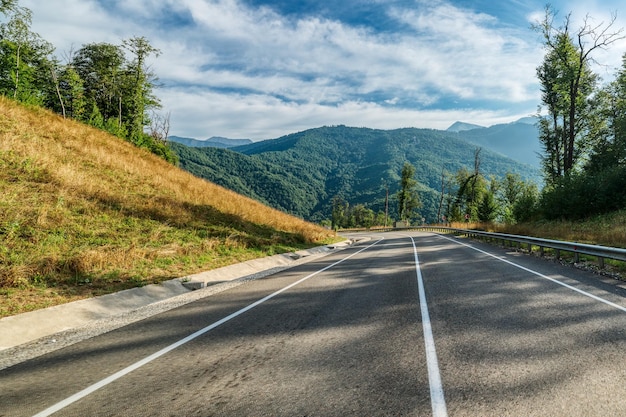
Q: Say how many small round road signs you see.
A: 3